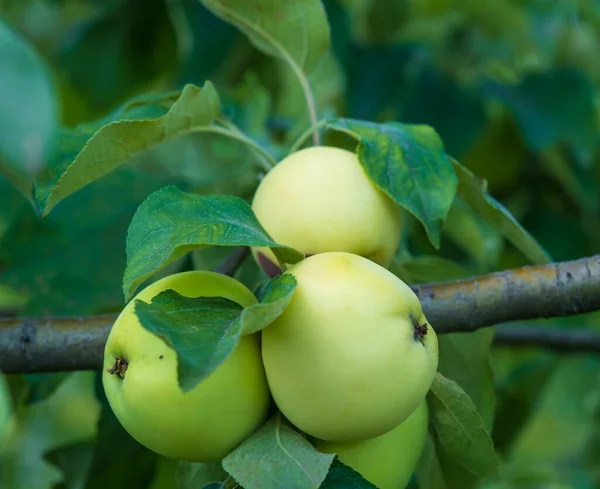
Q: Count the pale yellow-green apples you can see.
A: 4